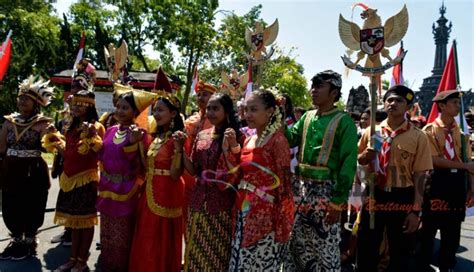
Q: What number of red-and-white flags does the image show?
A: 6